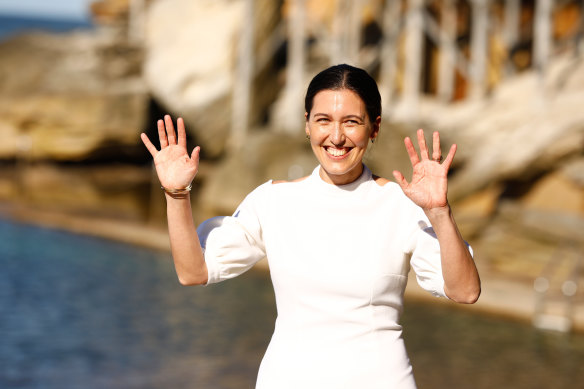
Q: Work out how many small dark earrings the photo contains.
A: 2